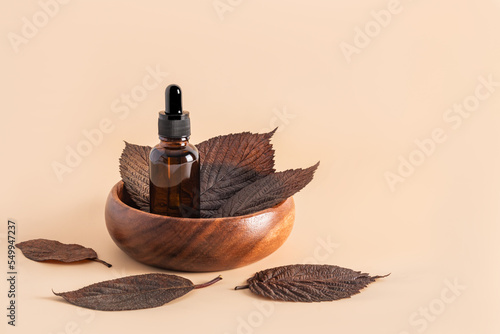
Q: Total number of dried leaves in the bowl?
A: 3